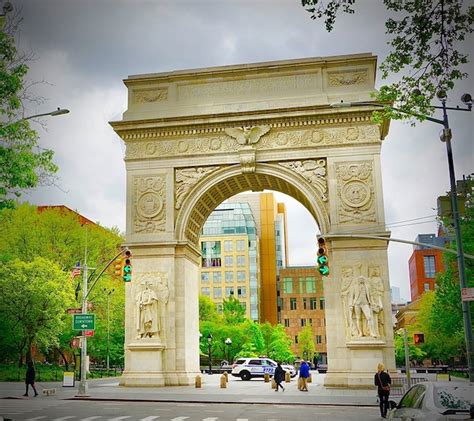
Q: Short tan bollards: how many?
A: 8